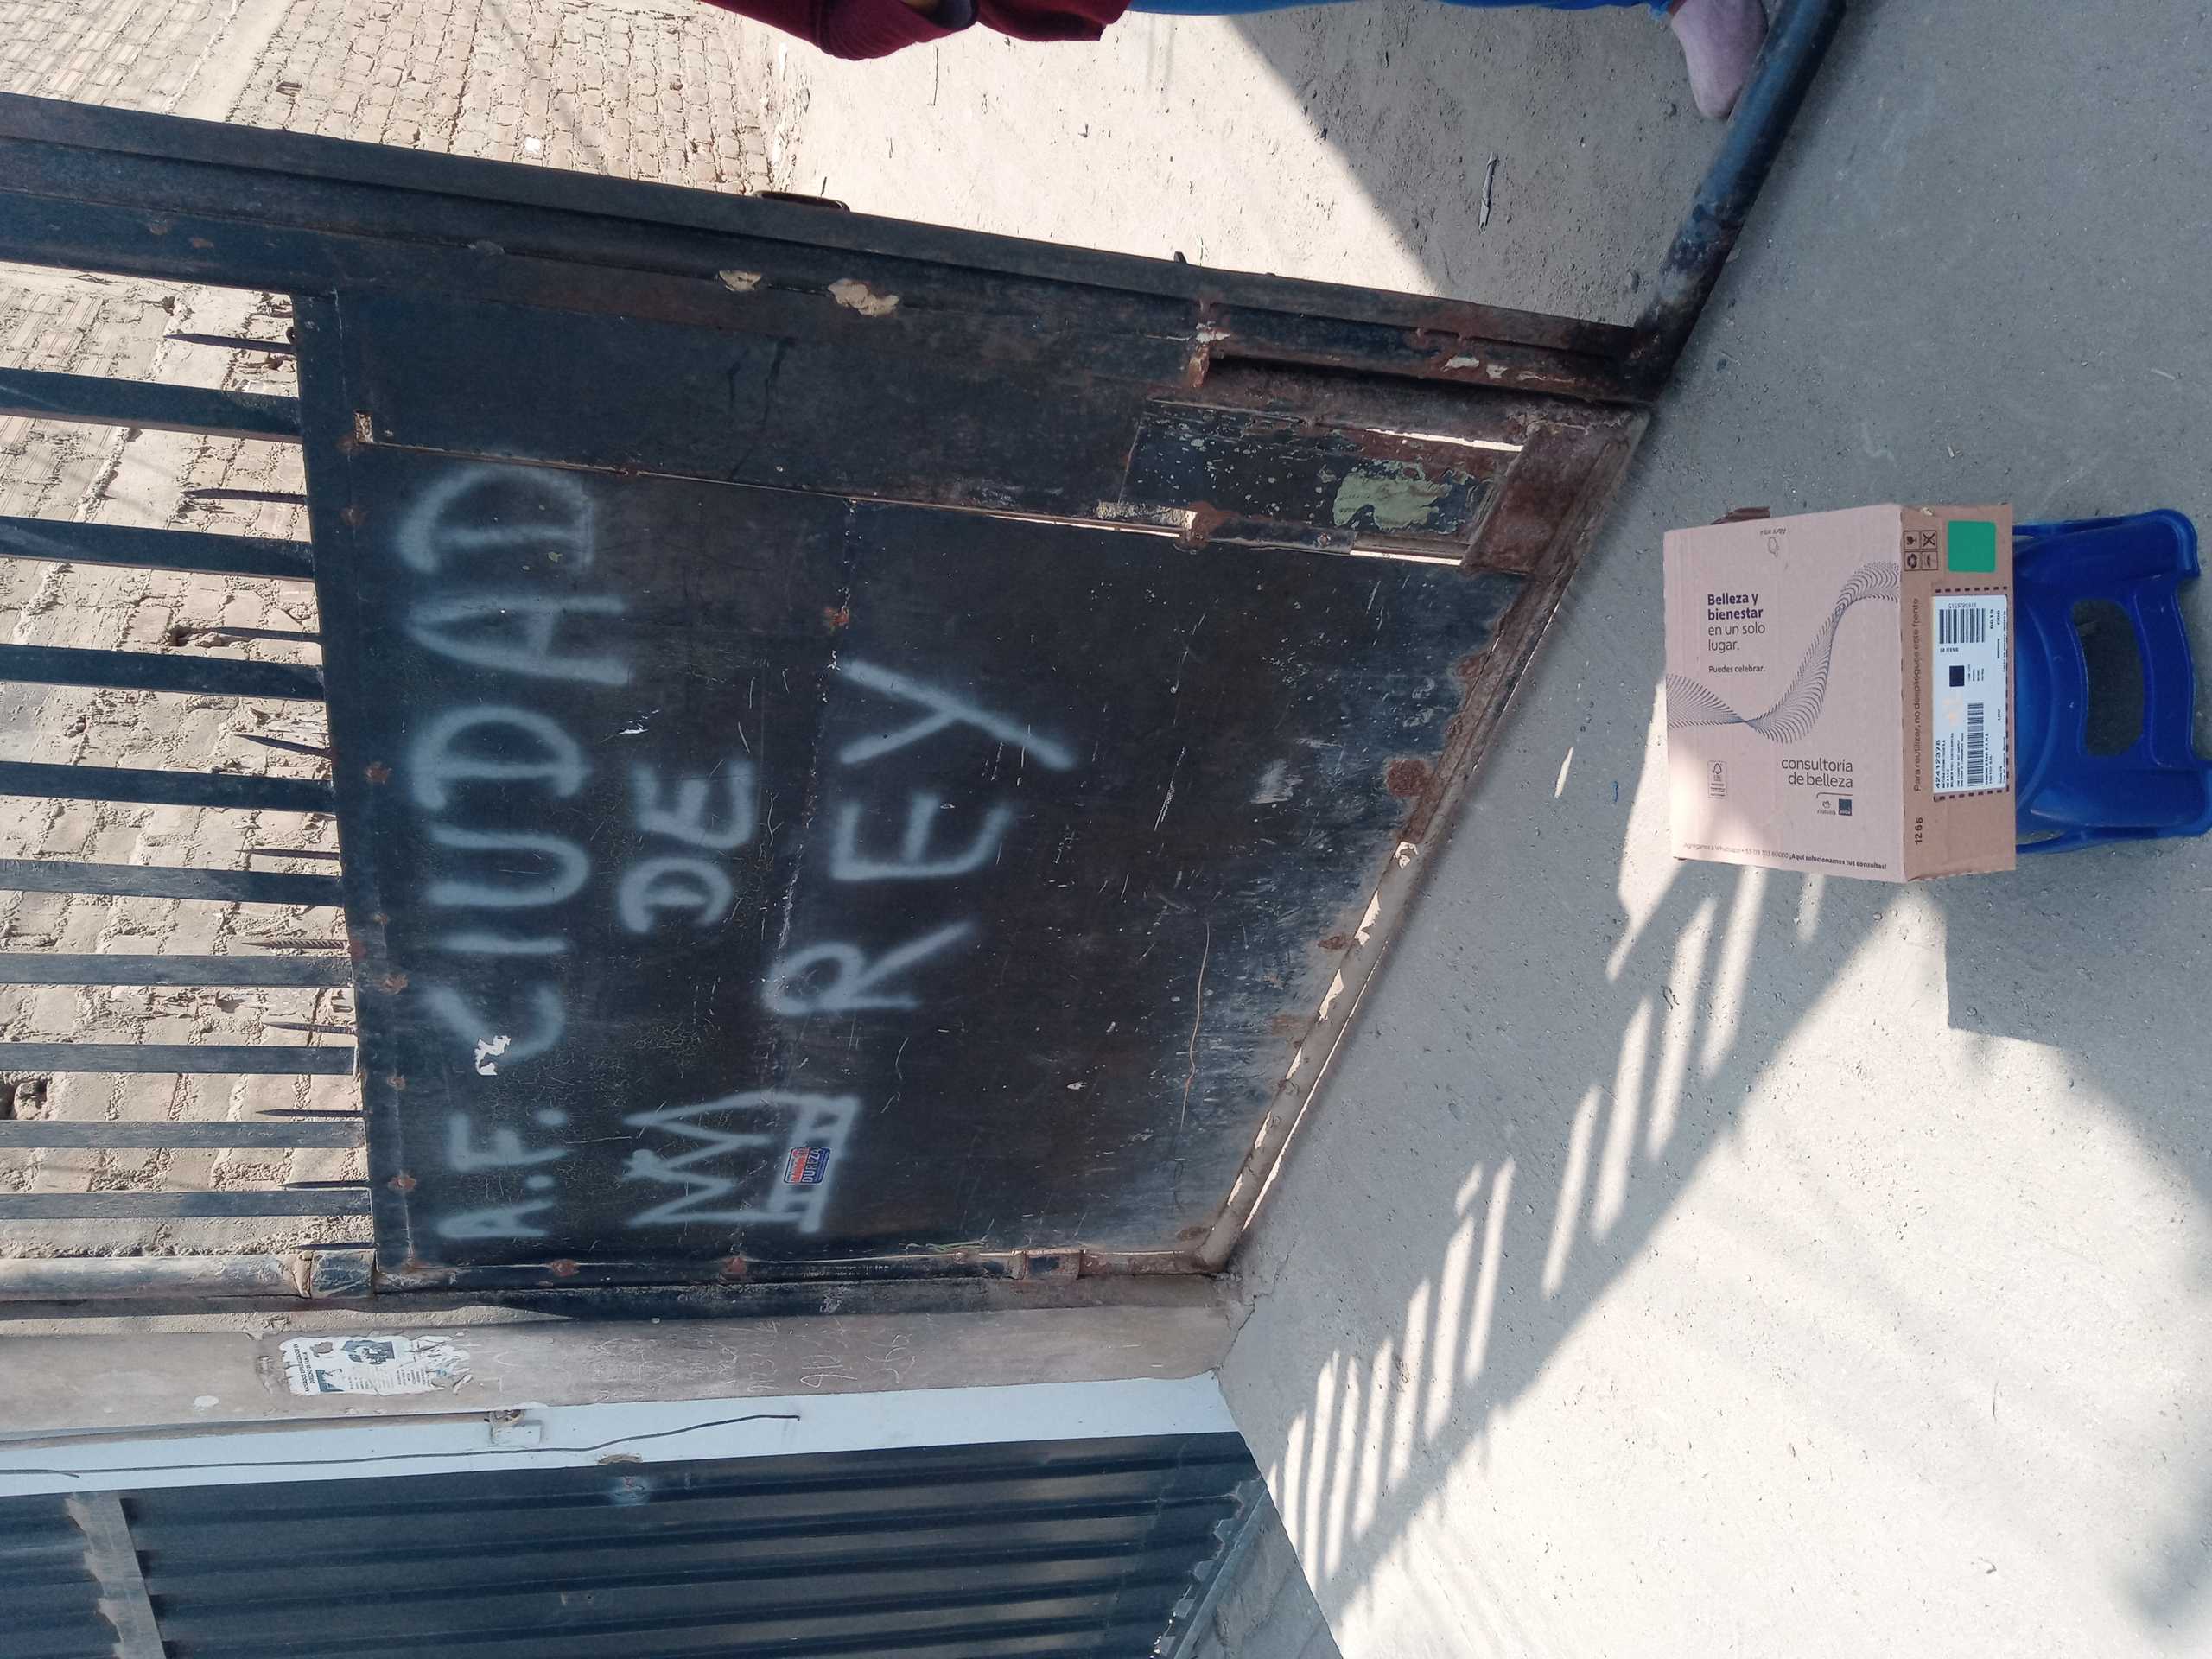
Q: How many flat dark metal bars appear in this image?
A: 9